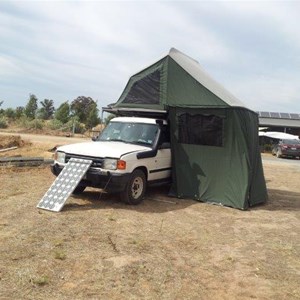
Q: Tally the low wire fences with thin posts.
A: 1